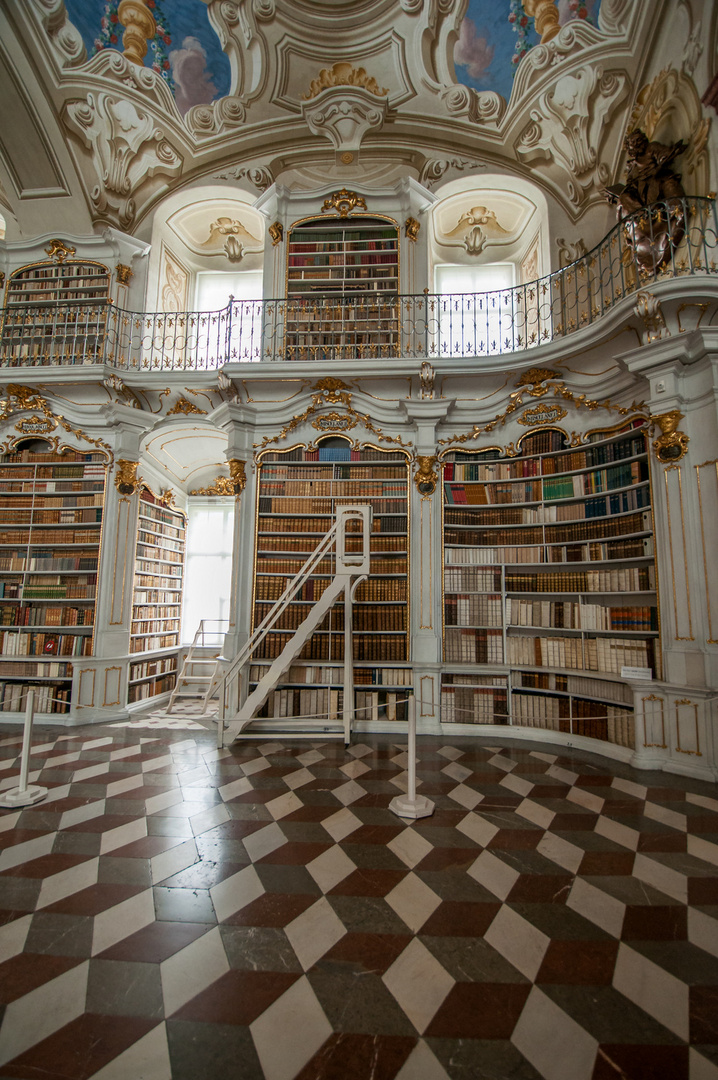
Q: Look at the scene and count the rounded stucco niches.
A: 2